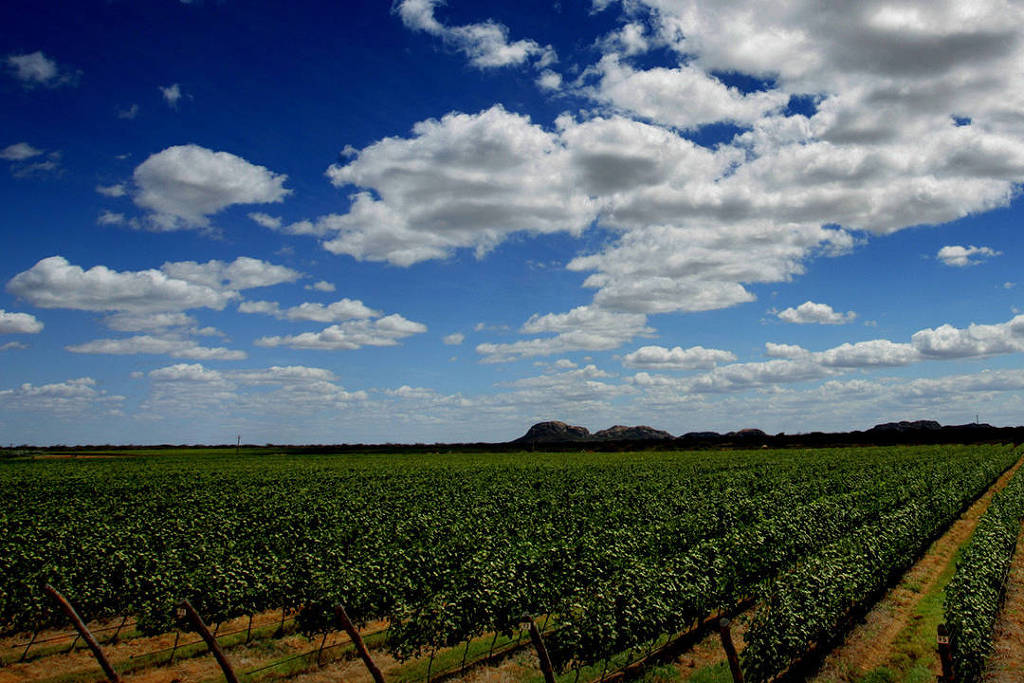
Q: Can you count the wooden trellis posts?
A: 6